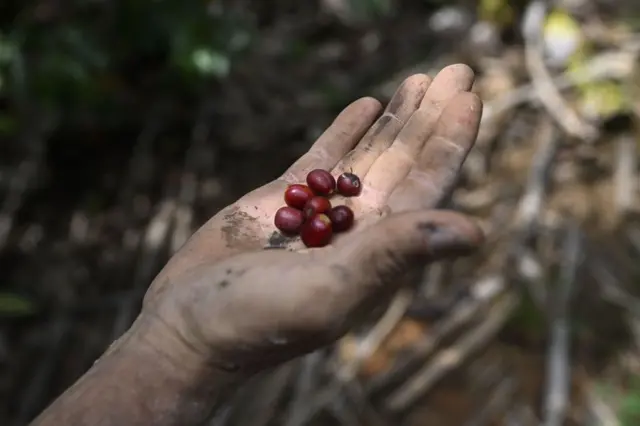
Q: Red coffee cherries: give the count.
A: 7